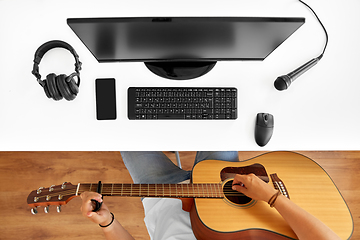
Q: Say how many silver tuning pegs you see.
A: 6